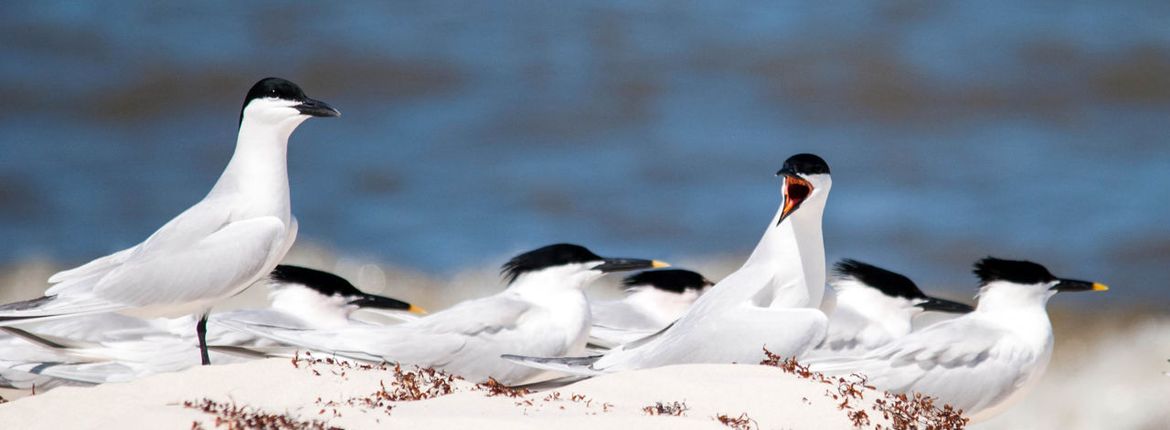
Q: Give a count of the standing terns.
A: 1